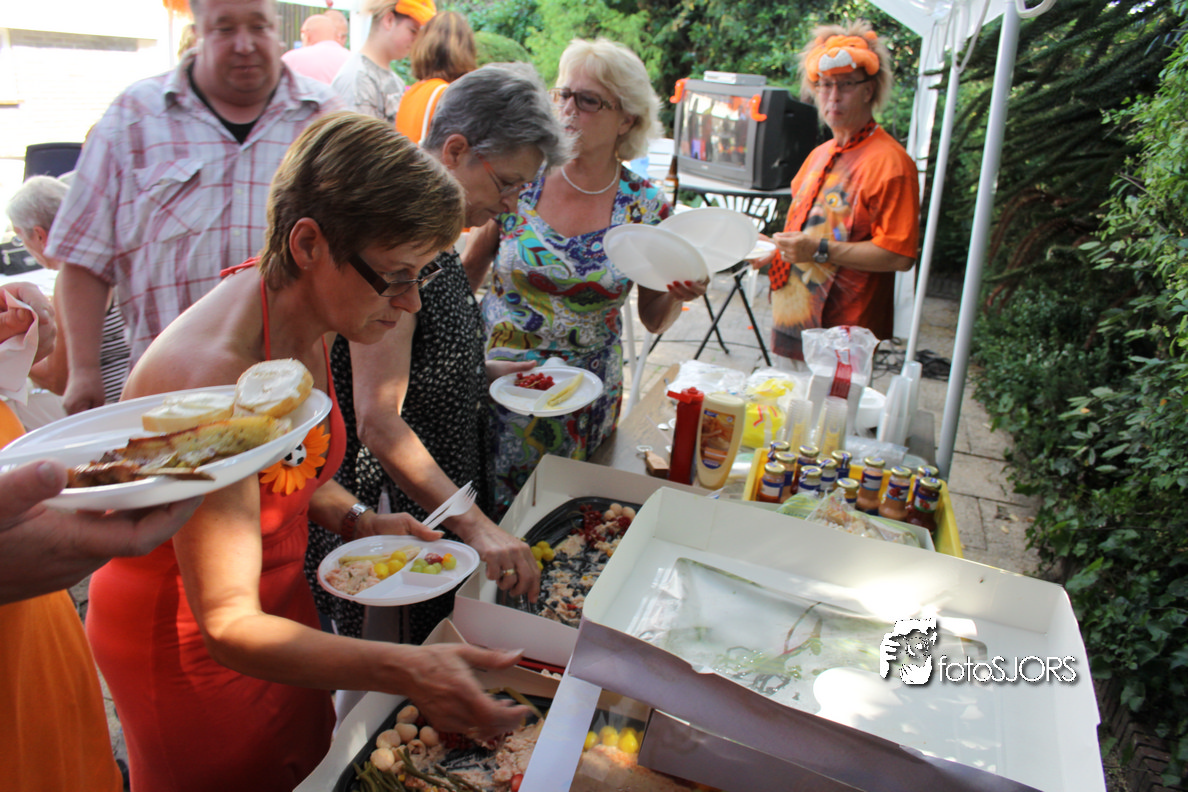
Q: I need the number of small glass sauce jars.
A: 12